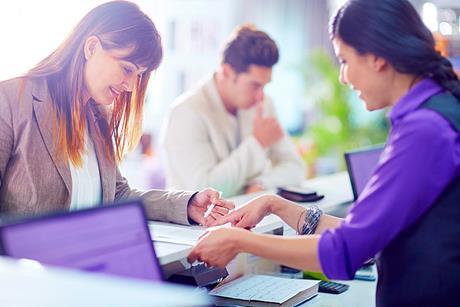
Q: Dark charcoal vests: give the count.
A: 1